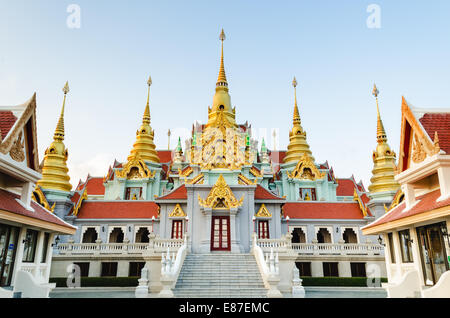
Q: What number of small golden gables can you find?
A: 2